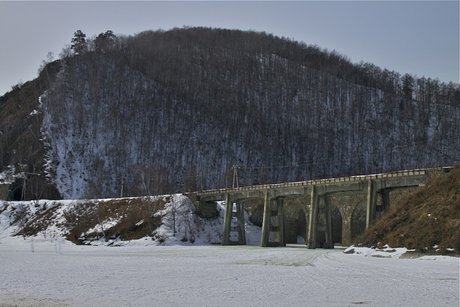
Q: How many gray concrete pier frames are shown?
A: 4